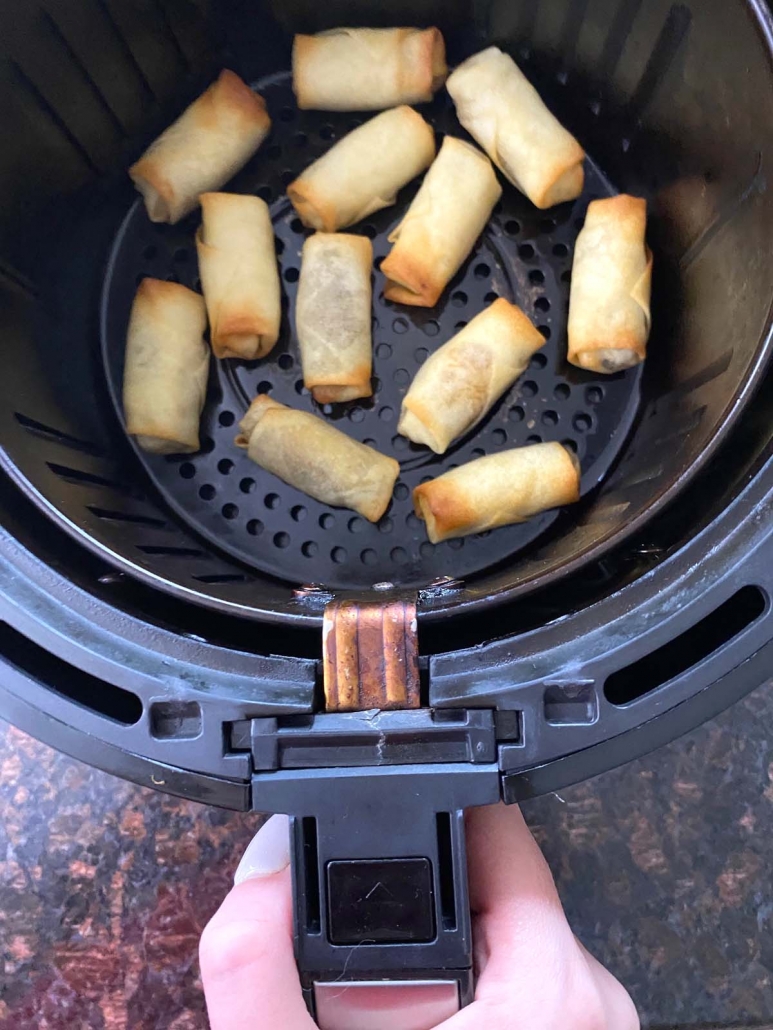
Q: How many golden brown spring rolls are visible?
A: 12